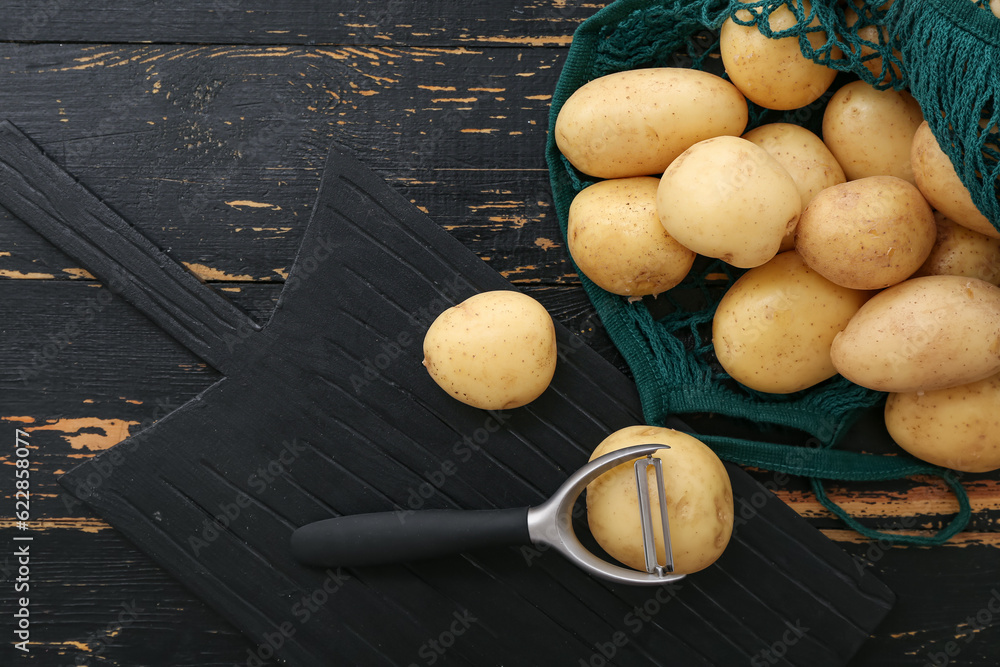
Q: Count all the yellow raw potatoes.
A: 15